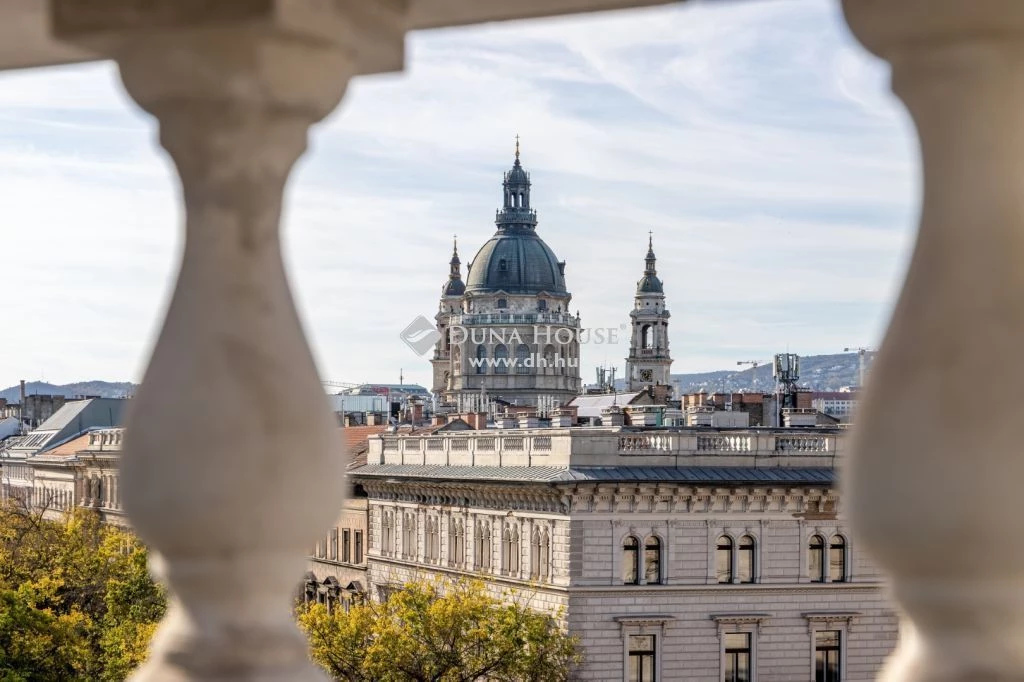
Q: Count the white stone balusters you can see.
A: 2